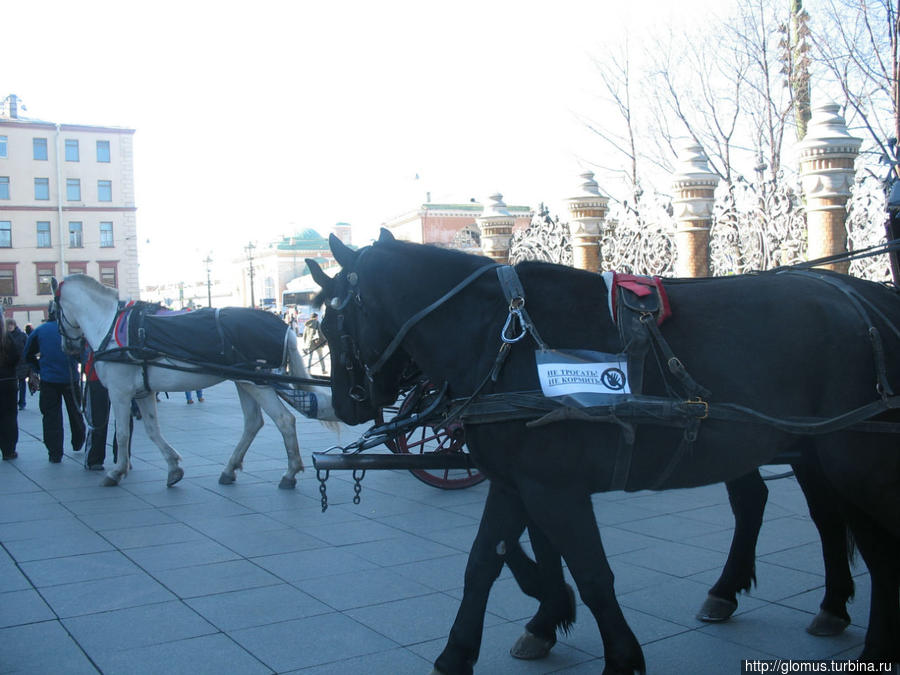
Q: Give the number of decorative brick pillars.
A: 4